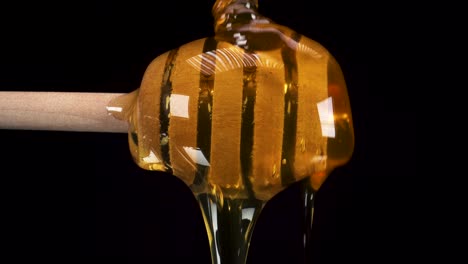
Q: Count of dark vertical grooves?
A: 4